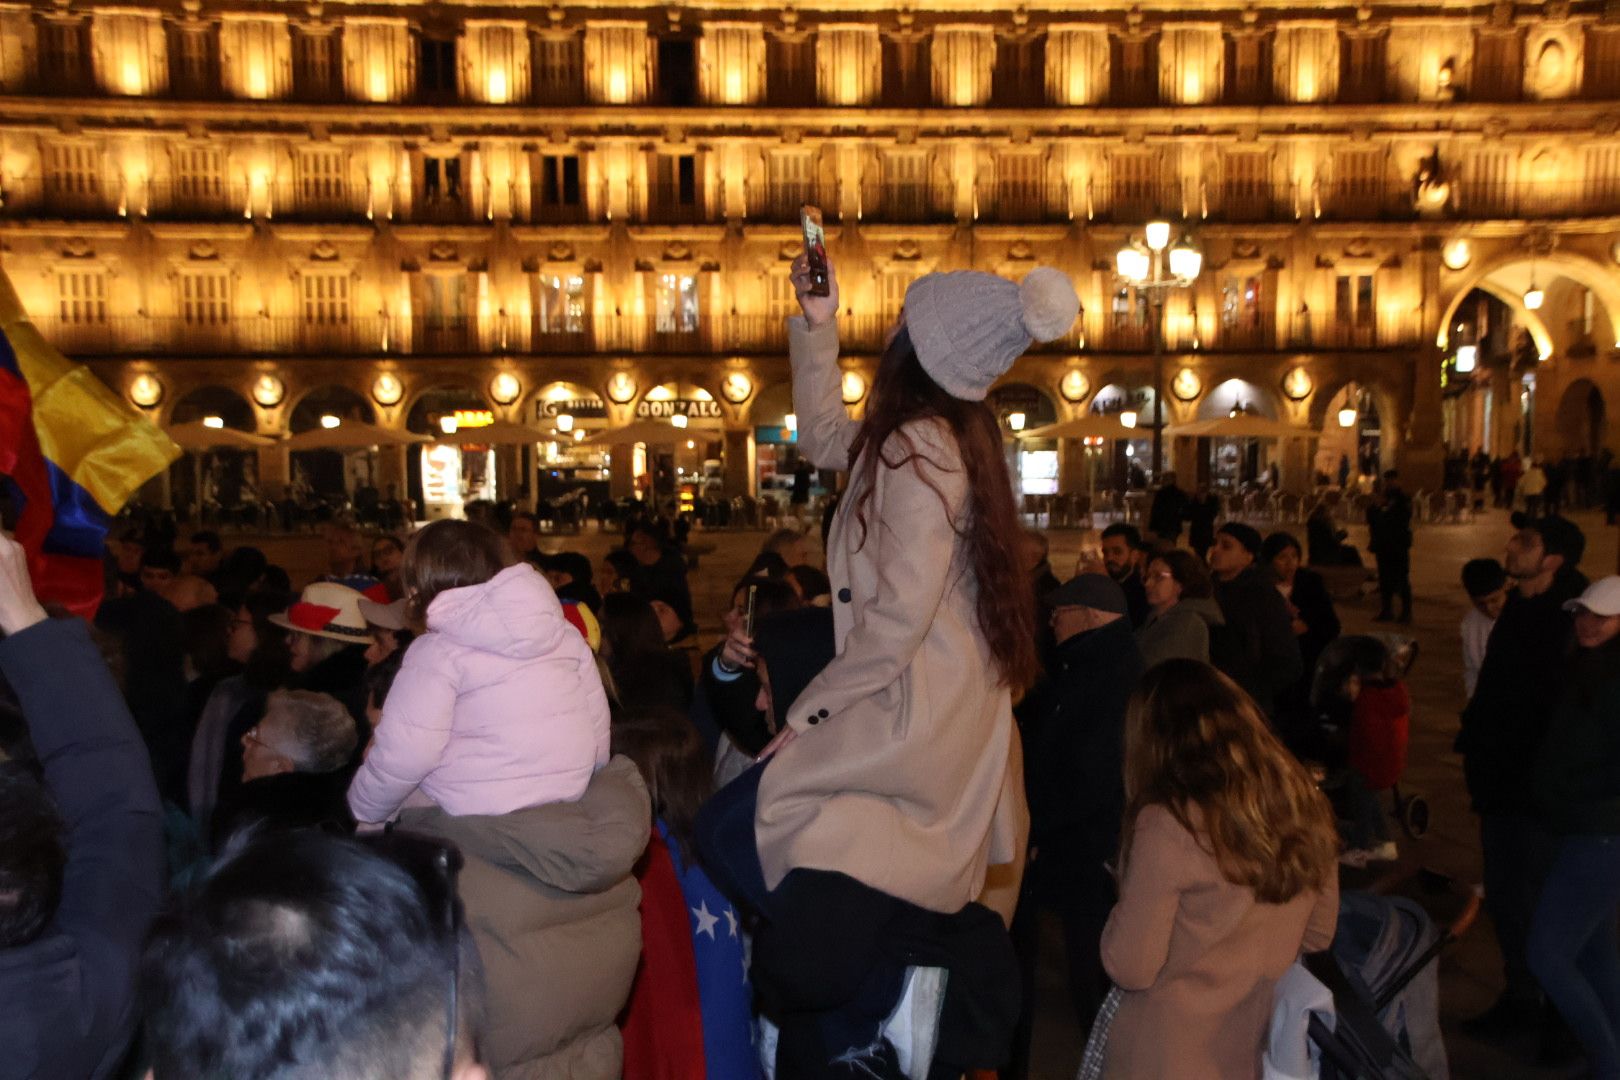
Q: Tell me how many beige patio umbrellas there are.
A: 6